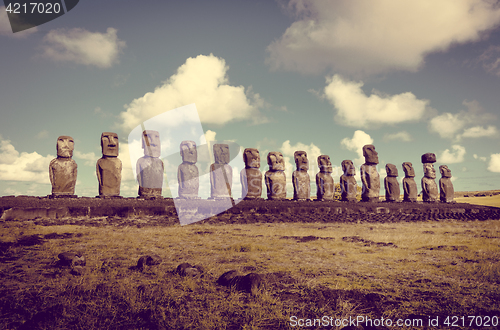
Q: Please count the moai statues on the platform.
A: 15